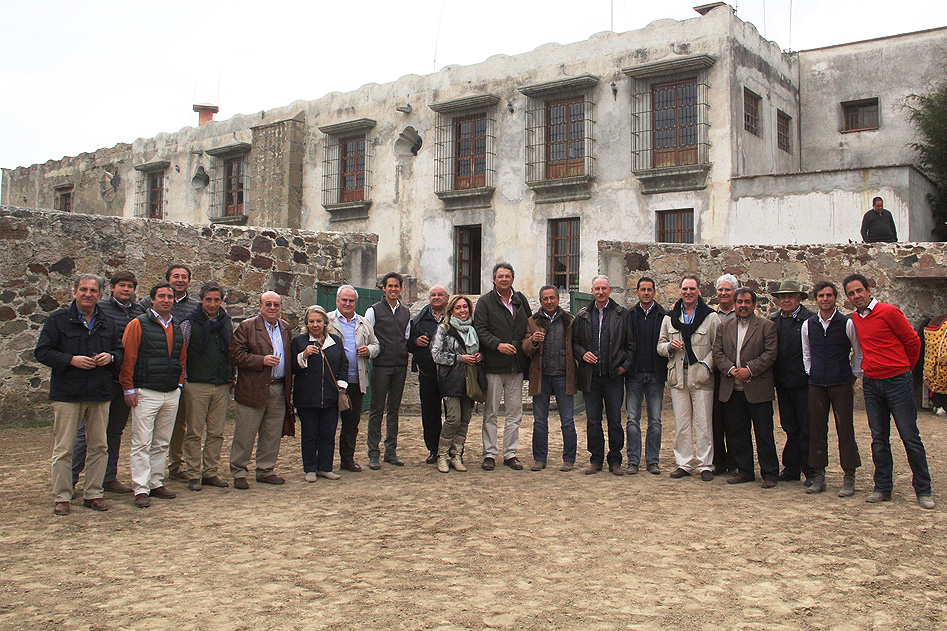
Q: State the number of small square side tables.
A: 0